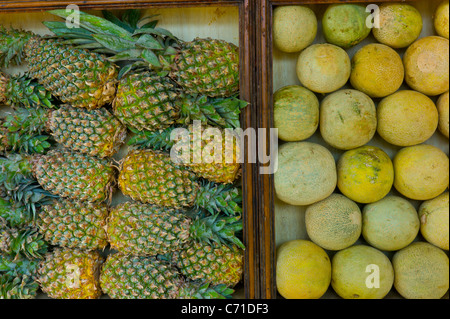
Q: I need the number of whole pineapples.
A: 12